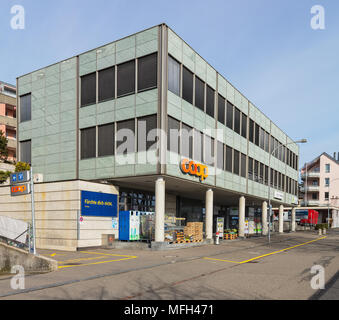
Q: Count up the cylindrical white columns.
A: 6